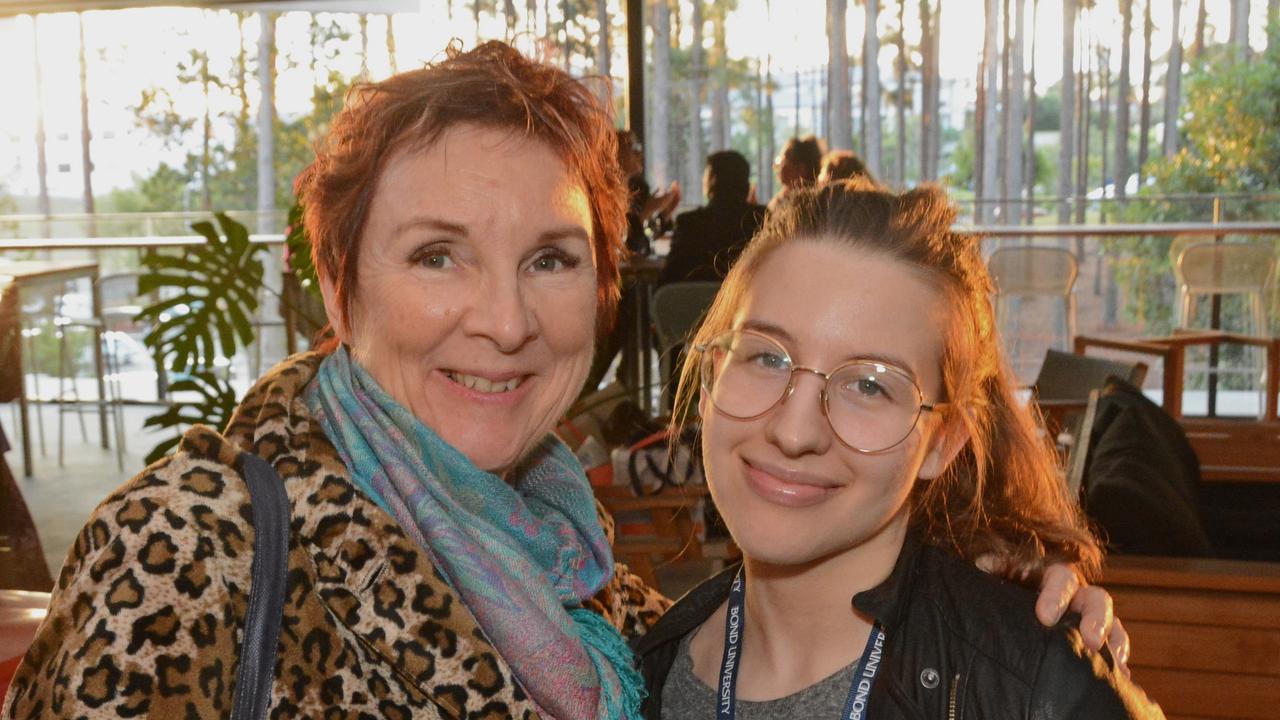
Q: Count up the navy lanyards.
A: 1